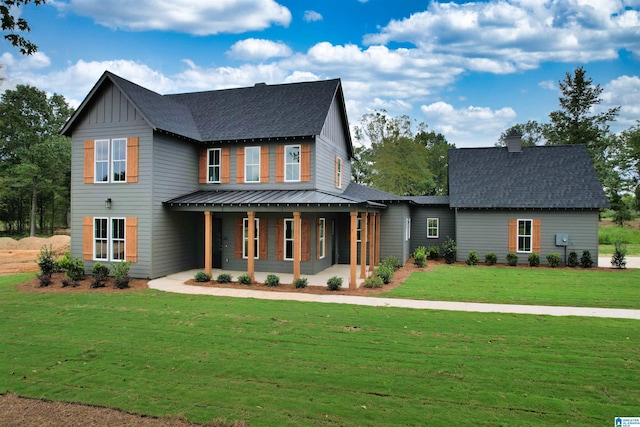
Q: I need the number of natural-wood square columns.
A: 7